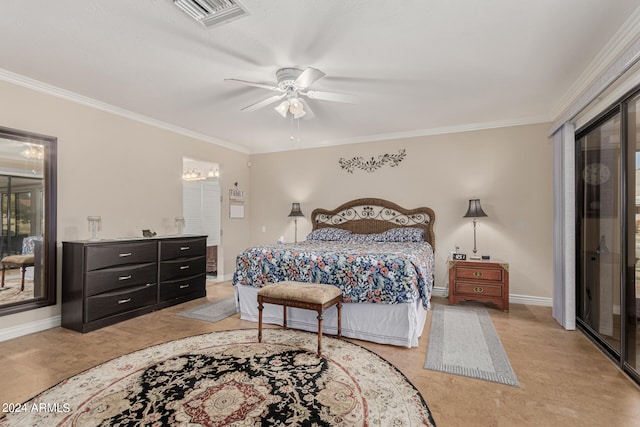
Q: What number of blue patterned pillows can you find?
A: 2